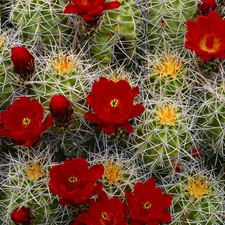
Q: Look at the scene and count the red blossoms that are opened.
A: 7